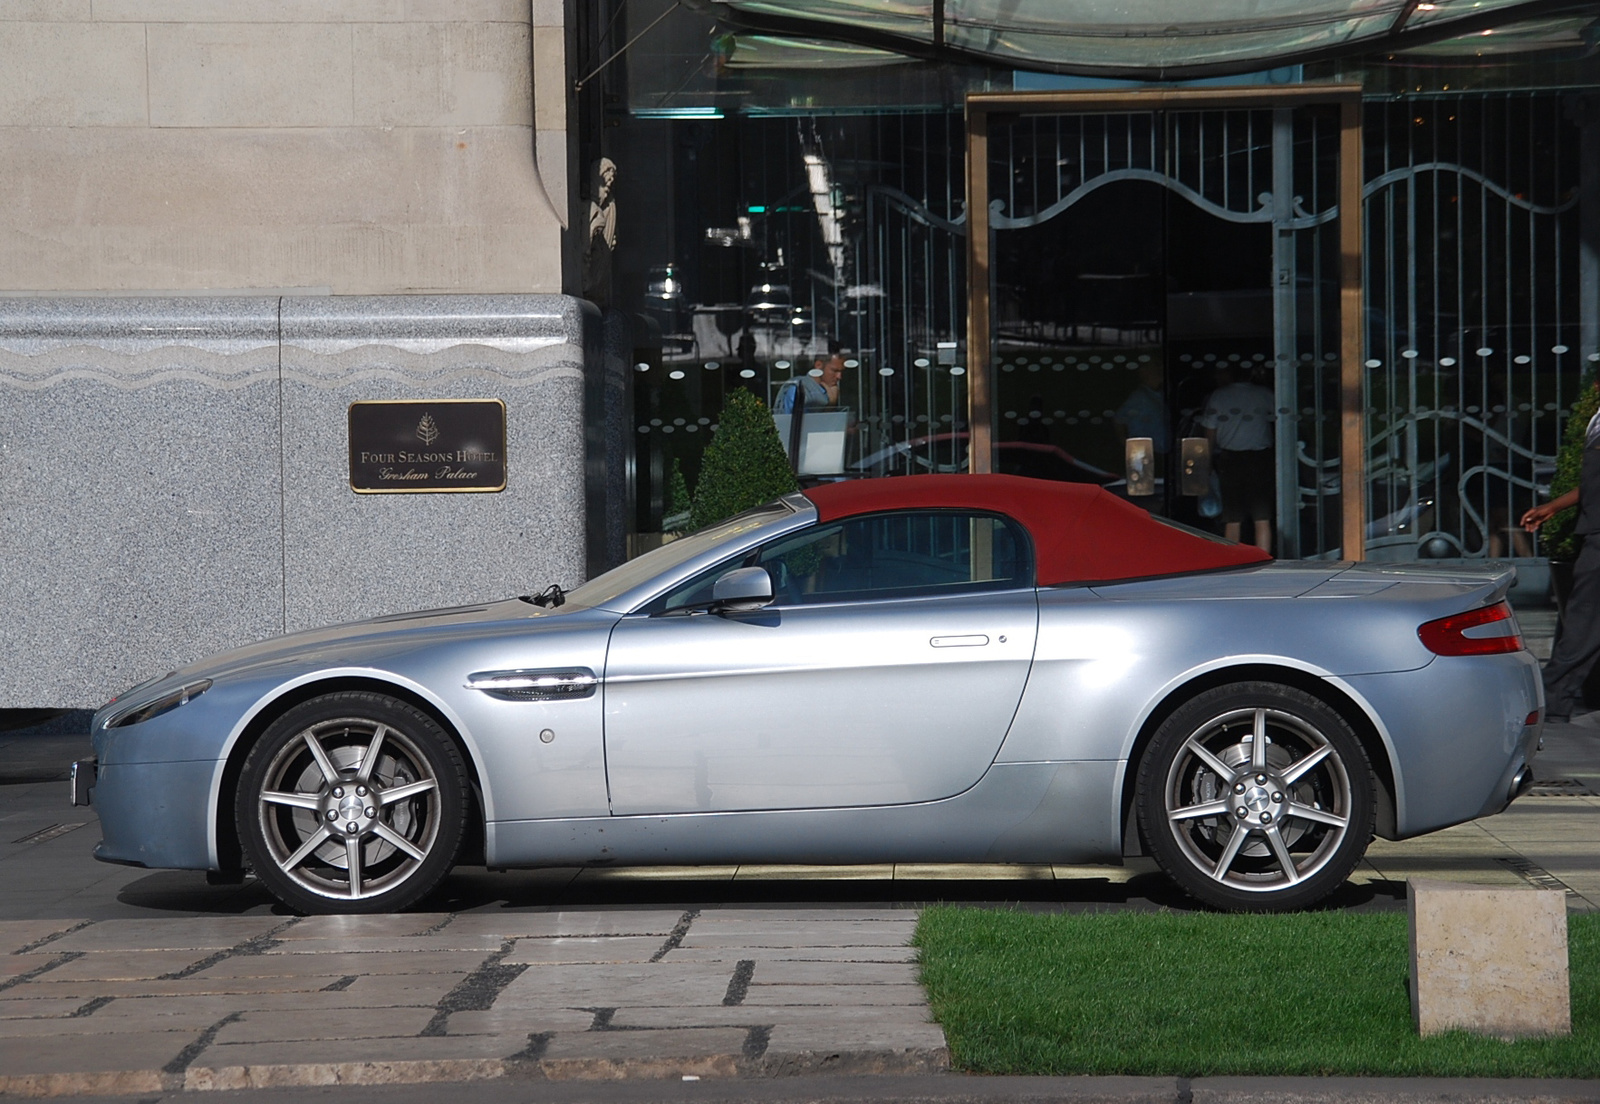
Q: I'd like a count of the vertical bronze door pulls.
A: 2